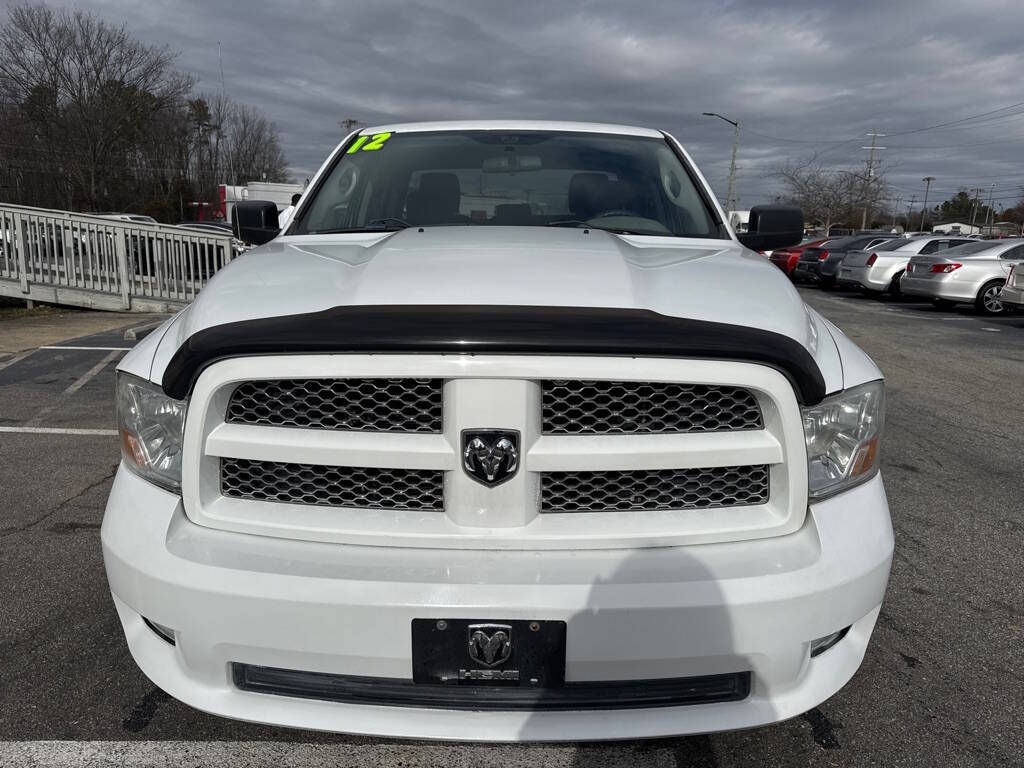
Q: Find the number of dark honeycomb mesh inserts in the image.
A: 4